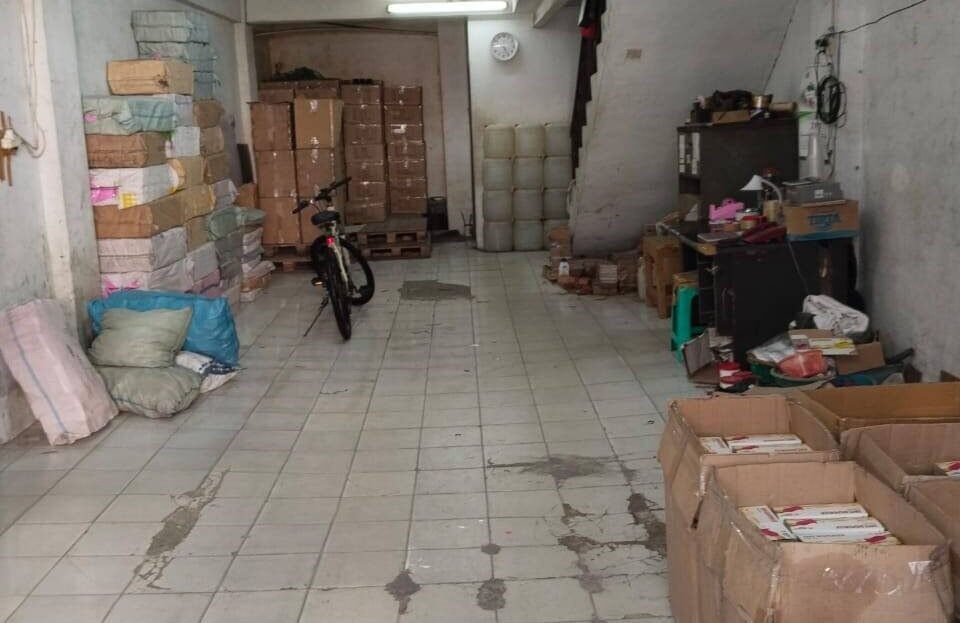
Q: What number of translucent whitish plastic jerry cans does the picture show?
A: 12